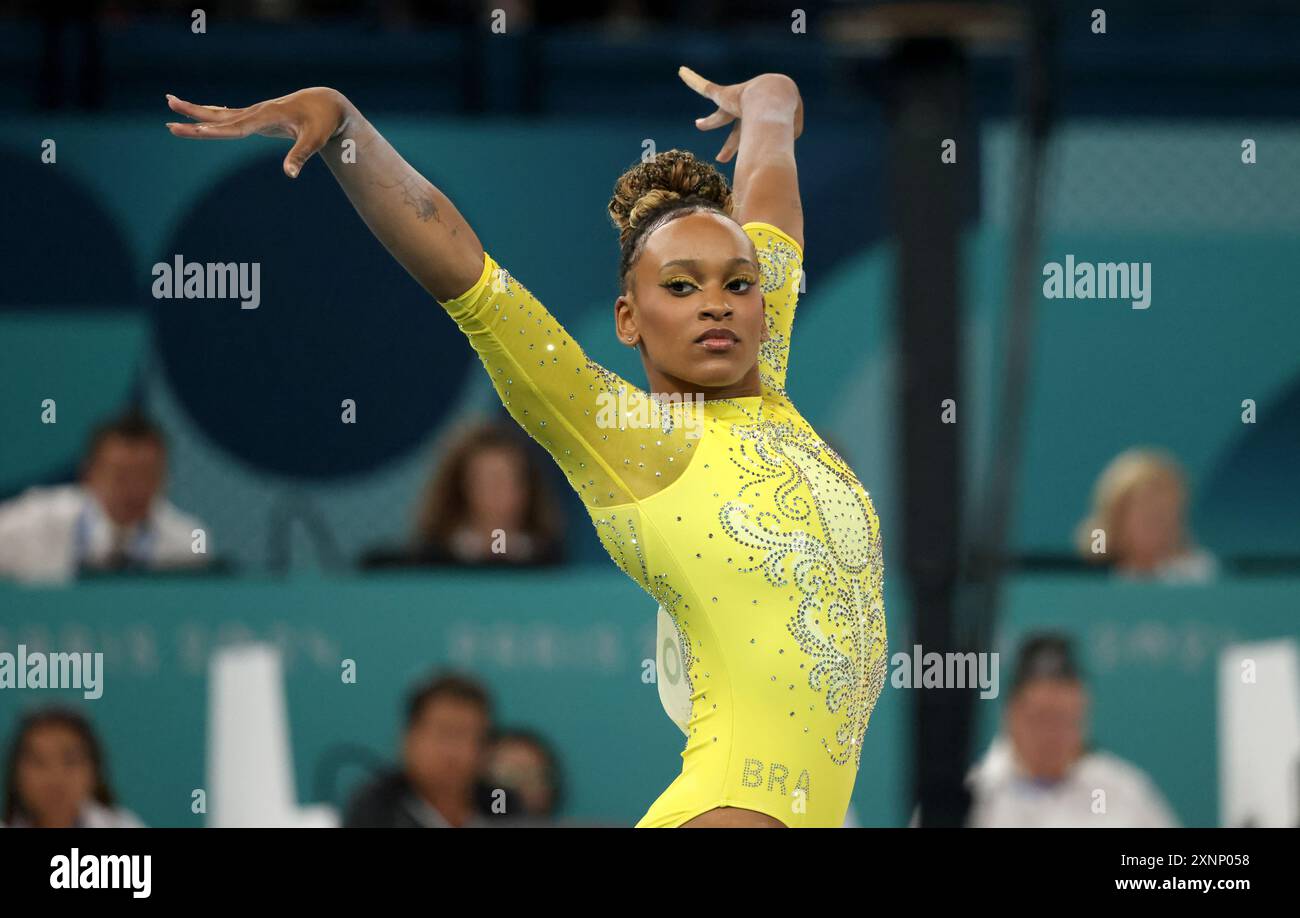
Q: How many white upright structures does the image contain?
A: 2